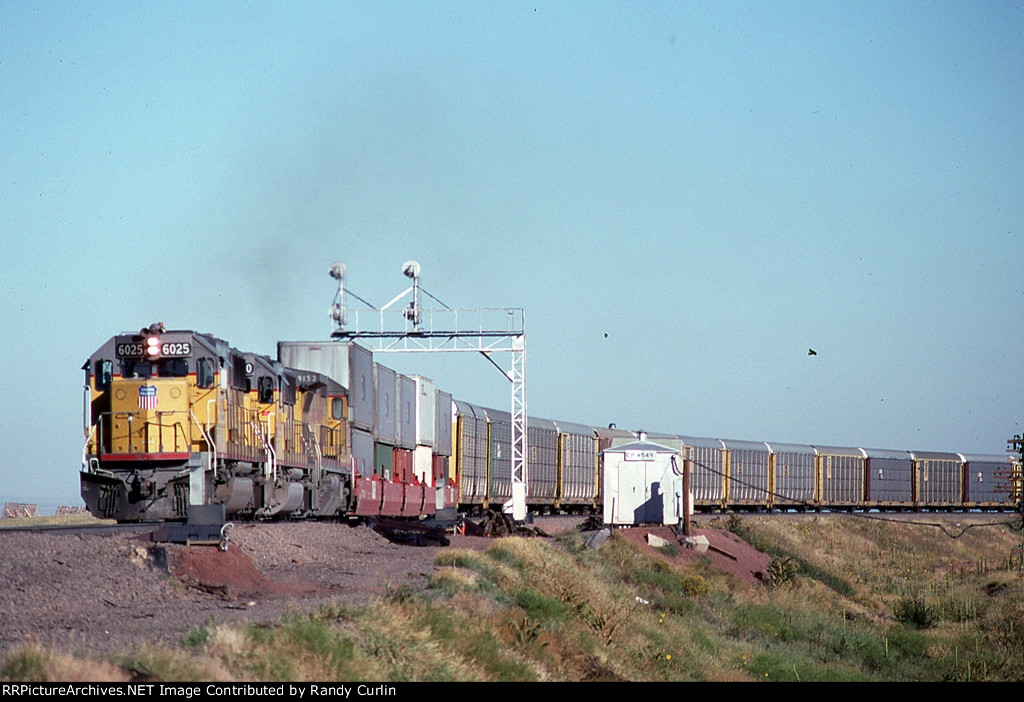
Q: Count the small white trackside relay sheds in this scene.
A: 1